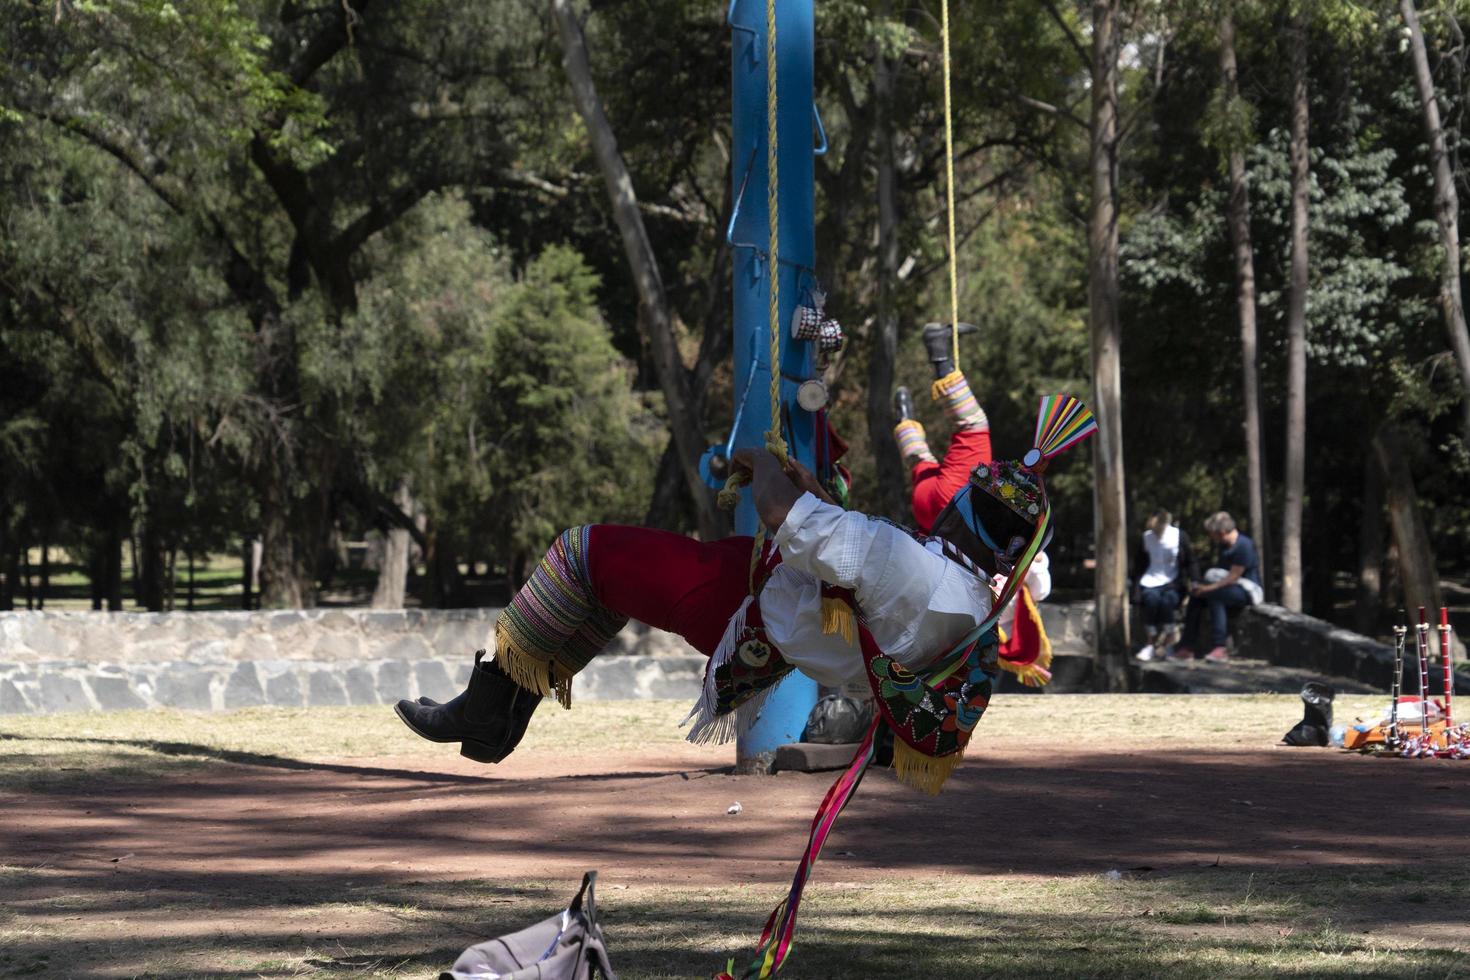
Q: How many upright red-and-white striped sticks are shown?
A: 2